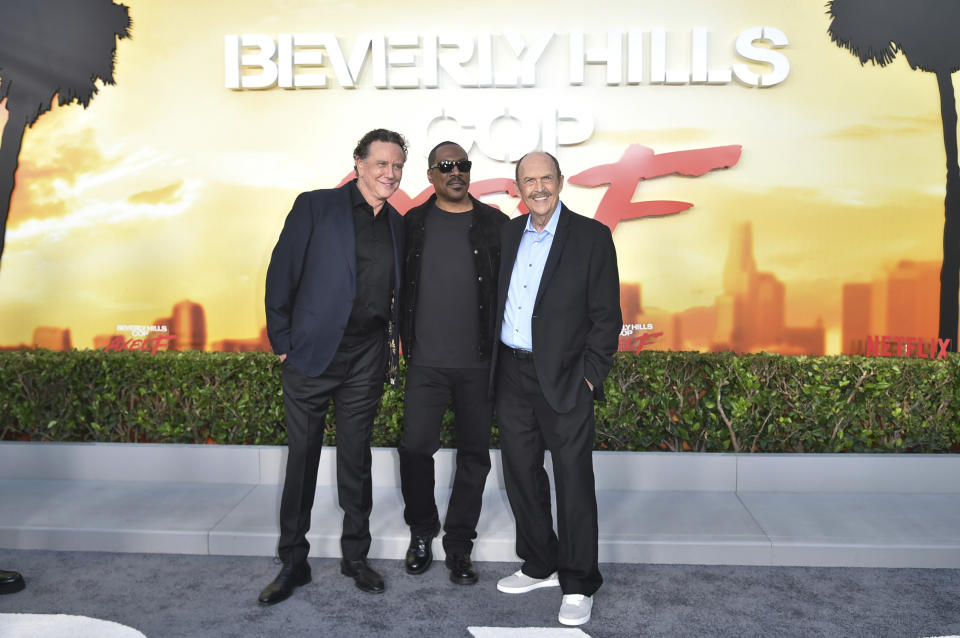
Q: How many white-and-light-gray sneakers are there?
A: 2